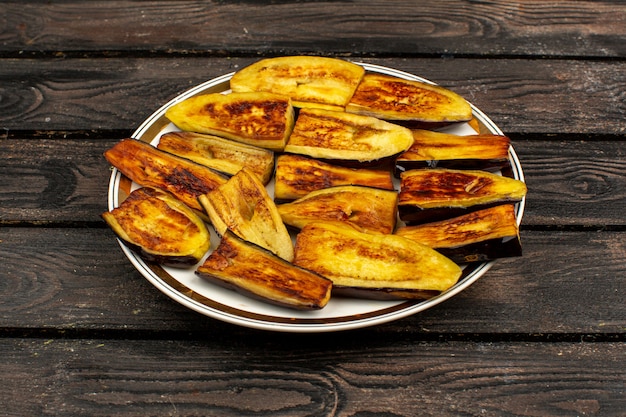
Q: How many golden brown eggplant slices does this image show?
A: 15